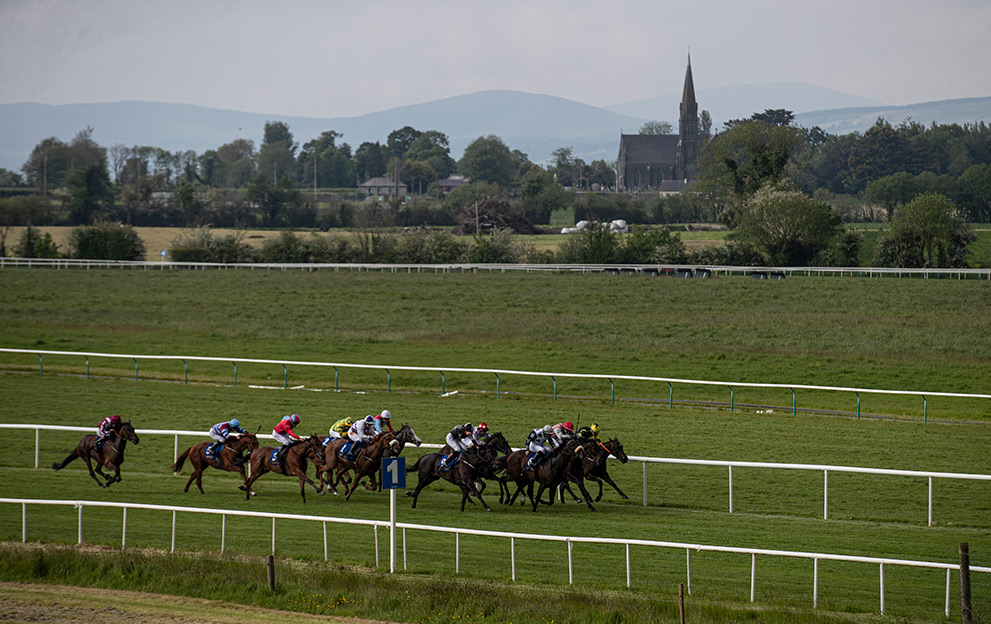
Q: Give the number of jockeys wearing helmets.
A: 11